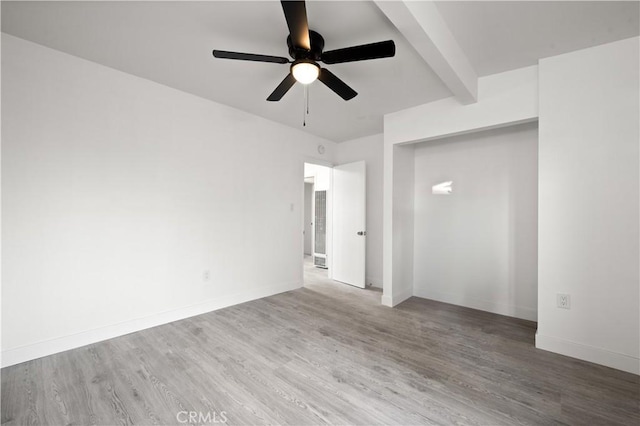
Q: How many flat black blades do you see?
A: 5